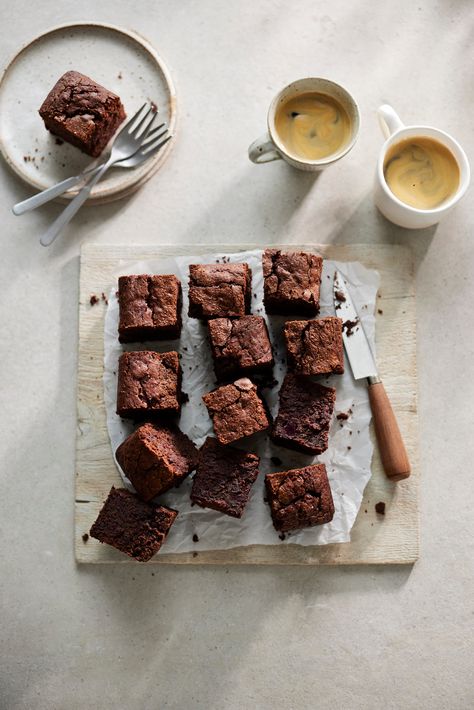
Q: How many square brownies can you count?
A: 13